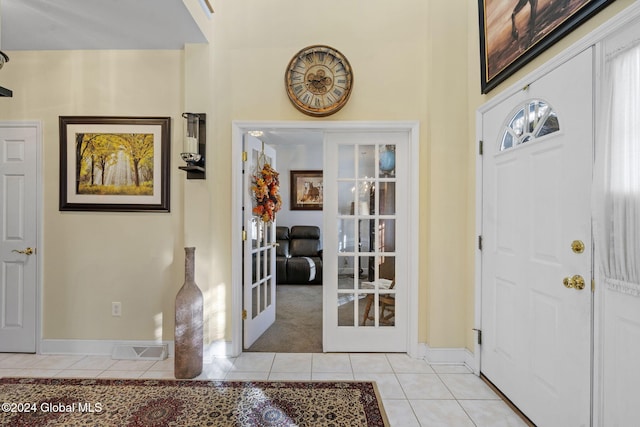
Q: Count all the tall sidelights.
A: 1